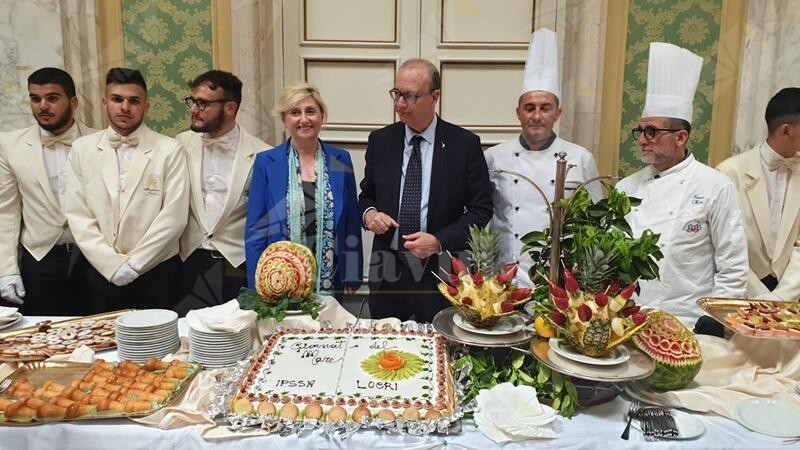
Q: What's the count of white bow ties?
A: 4